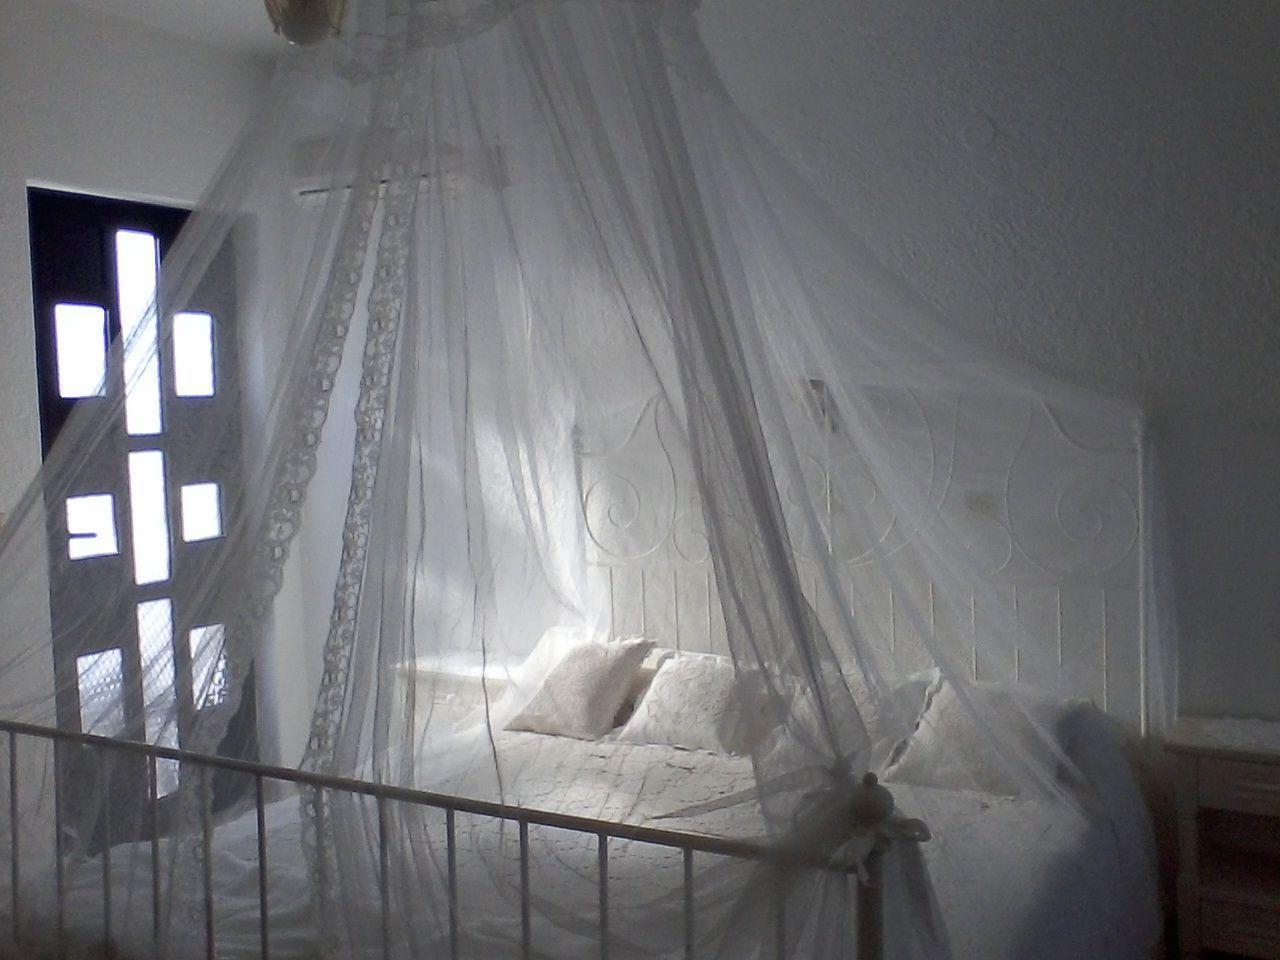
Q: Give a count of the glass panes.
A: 9